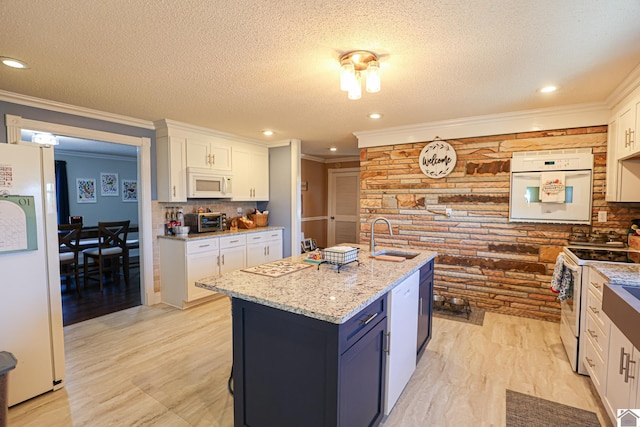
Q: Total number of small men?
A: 0